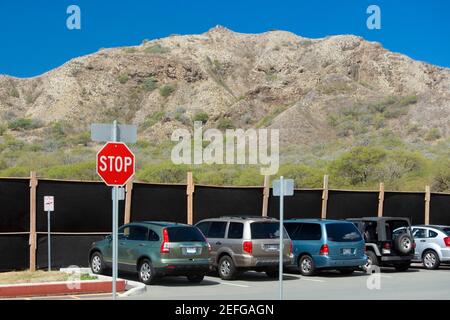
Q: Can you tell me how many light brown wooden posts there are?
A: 7